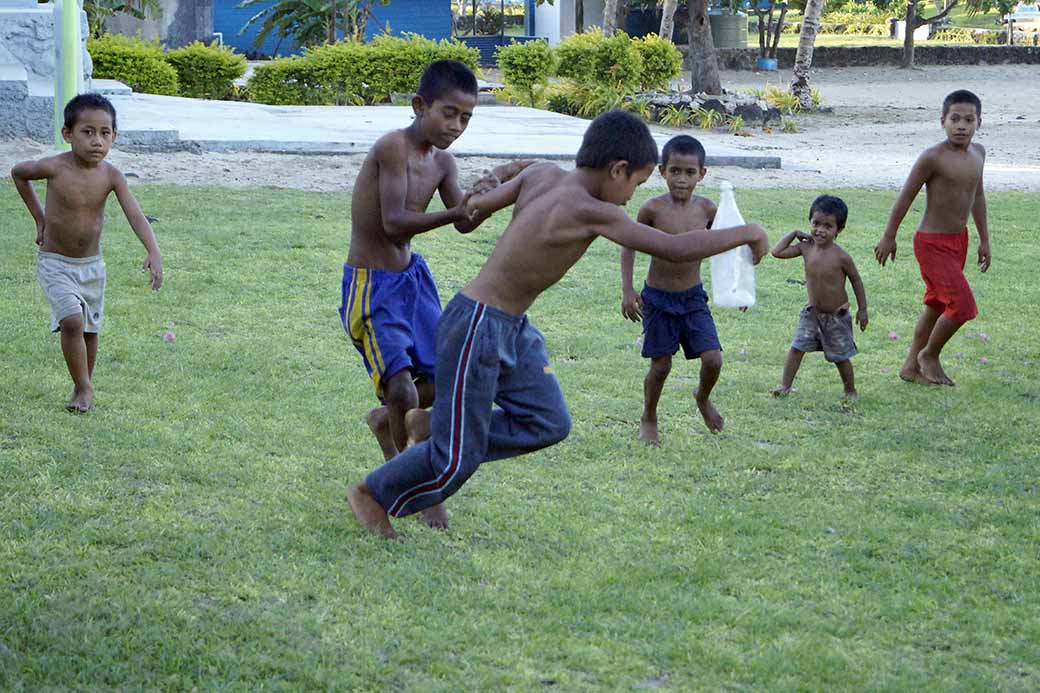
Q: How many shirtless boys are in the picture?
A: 6